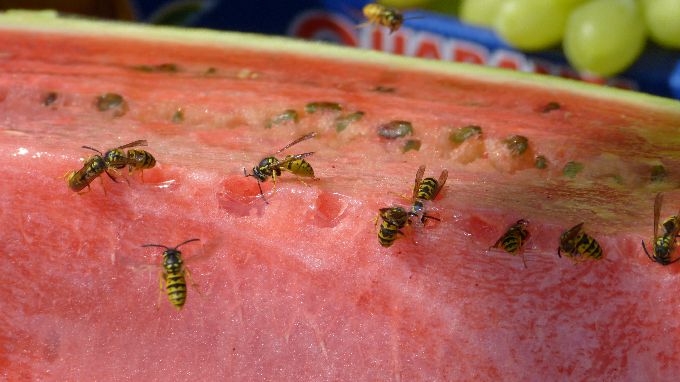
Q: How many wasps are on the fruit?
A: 9